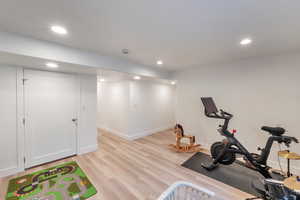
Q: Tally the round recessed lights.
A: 7